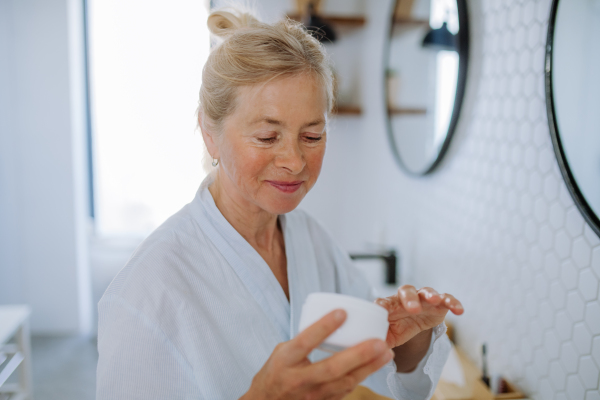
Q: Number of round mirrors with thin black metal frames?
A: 2